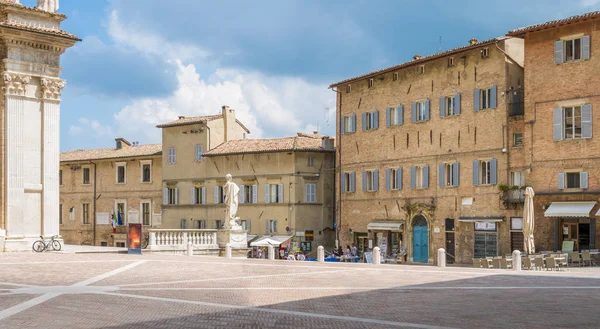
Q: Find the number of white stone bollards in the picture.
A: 7